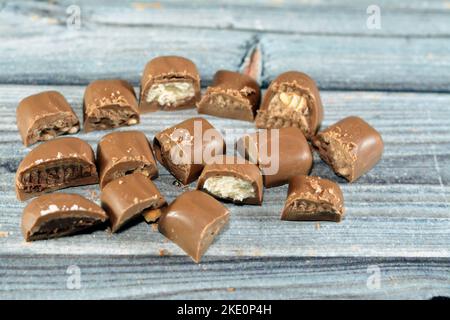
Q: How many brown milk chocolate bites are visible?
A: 15